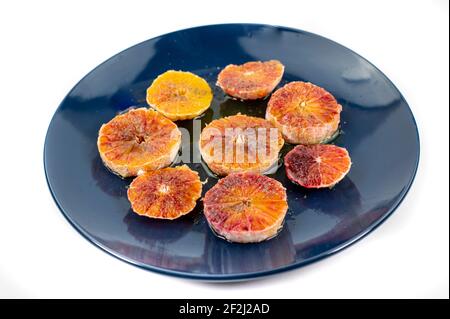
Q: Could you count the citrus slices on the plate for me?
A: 8